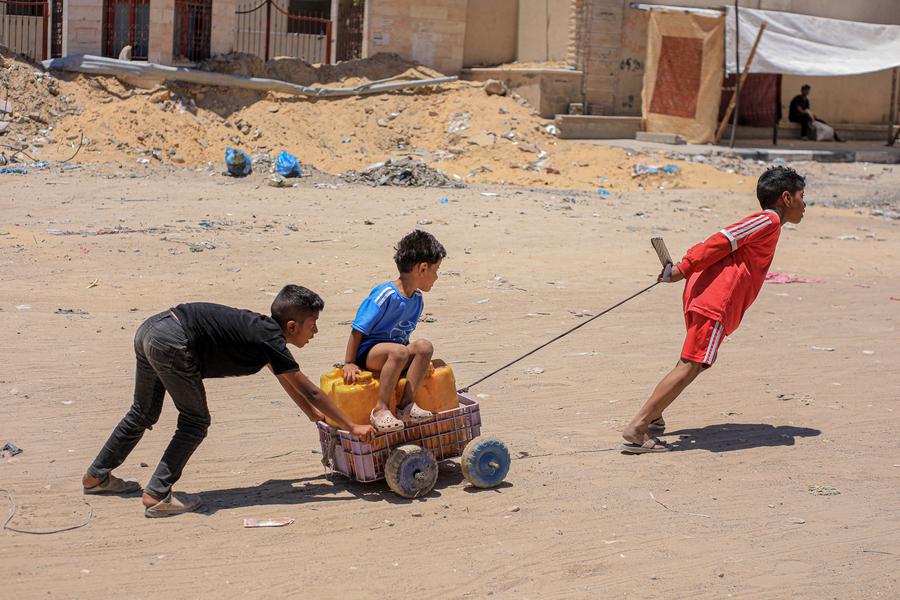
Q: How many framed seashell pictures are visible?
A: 0